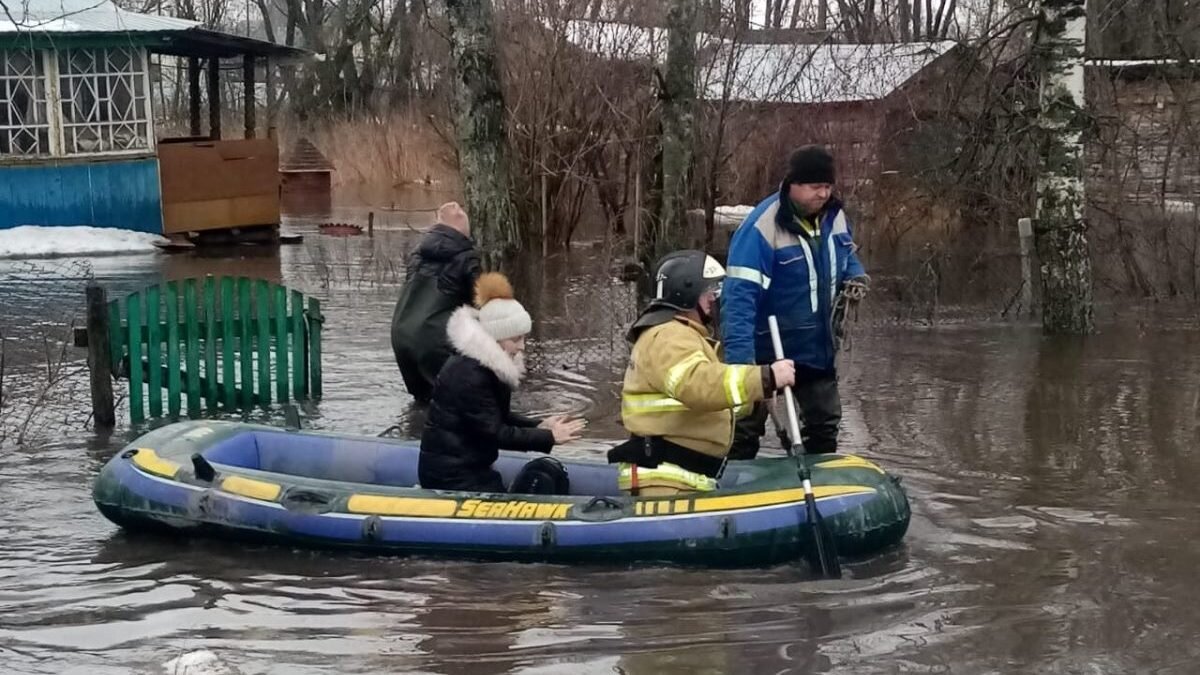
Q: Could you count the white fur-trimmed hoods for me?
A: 1